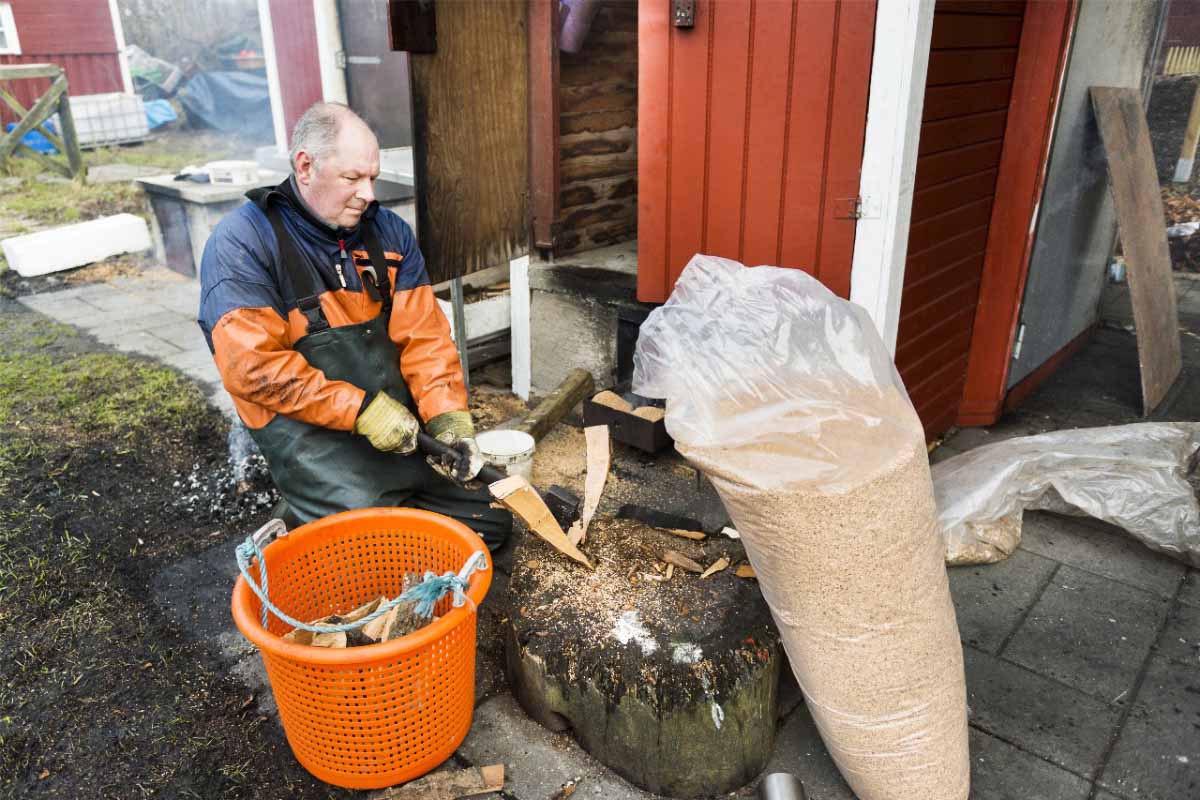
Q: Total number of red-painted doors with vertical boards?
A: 1